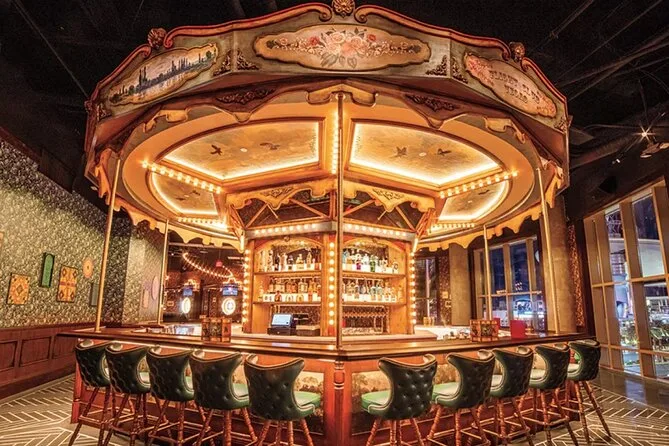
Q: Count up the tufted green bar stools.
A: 10